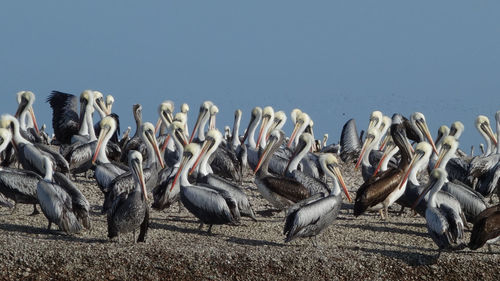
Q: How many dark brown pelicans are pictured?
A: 3